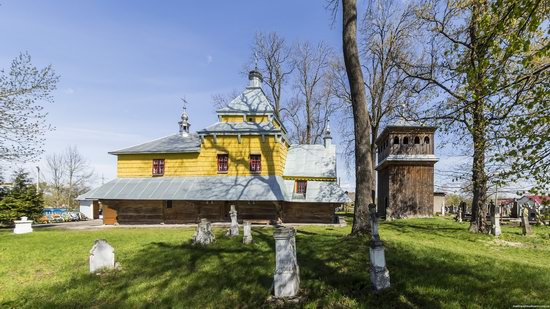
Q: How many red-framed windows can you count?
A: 4